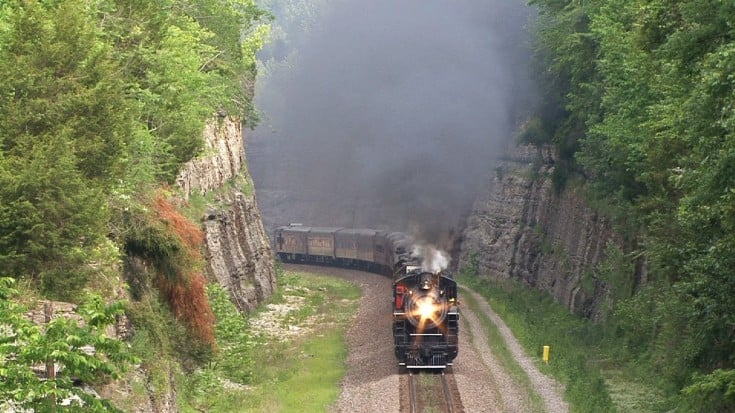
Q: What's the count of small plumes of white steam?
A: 1